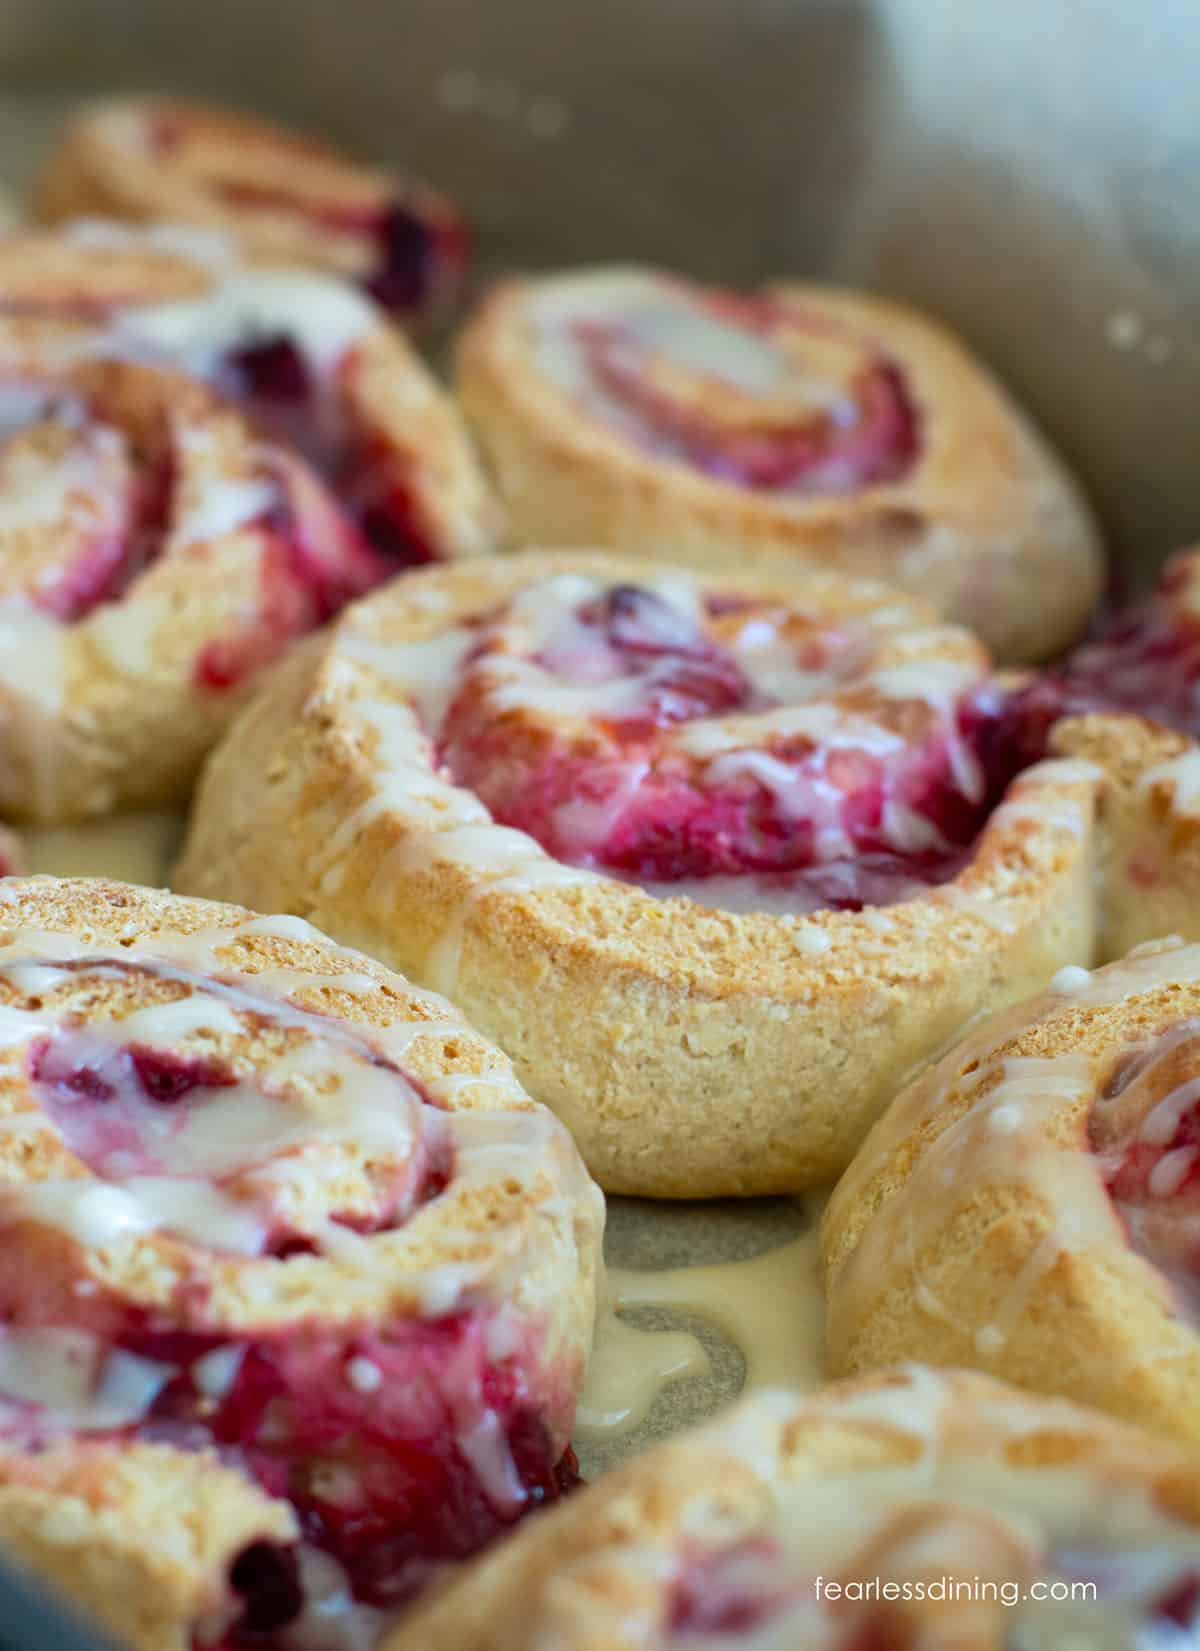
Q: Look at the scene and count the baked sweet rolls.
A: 8